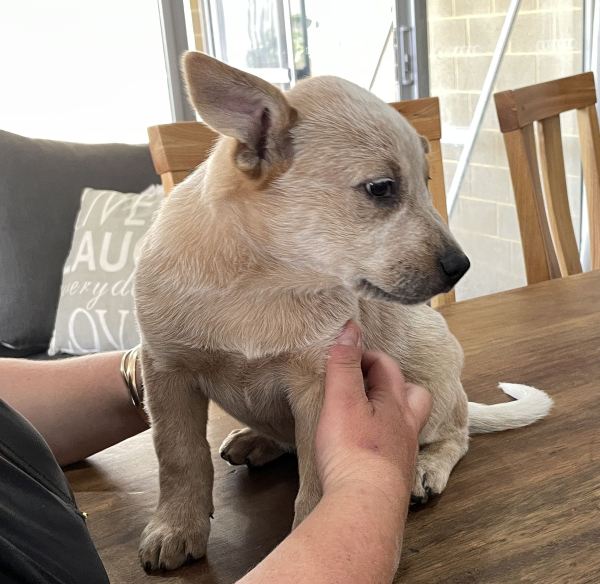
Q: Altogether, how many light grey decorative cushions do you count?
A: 1